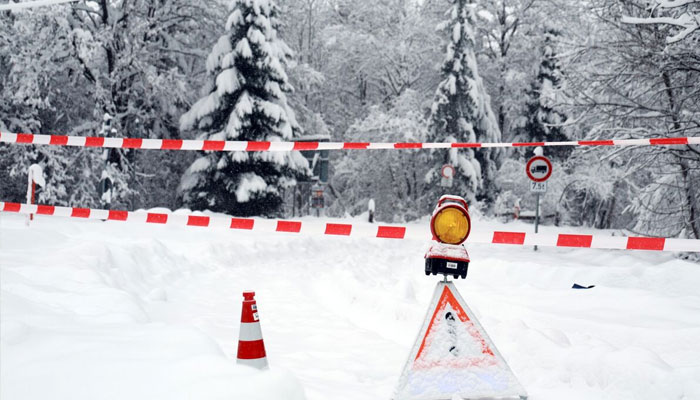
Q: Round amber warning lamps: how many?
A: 1